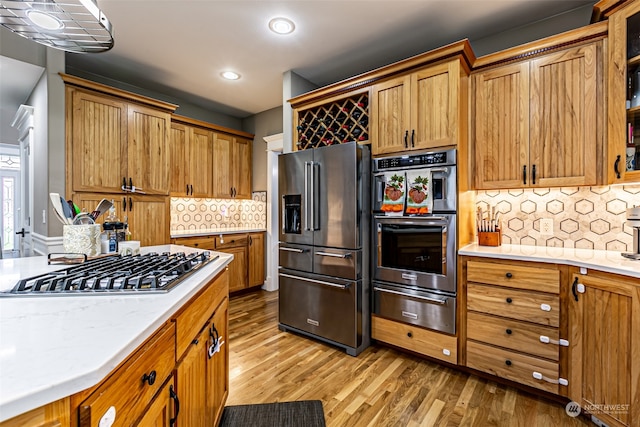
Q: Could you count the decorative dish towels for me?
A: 2